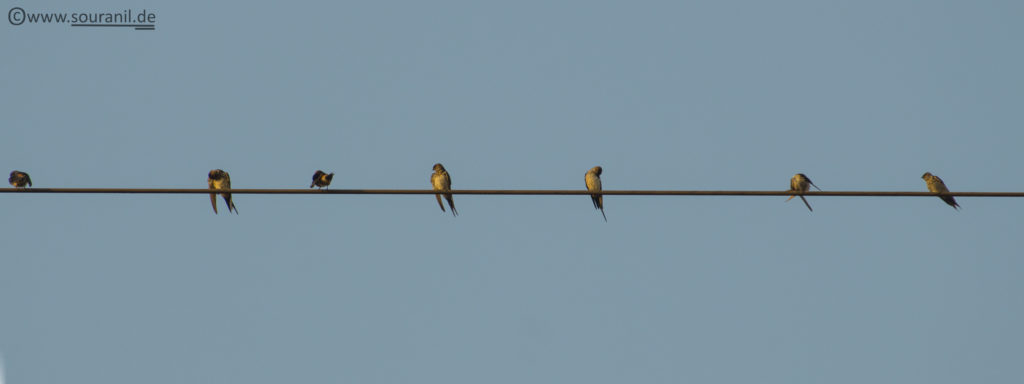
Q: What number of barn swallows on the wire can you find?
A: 7